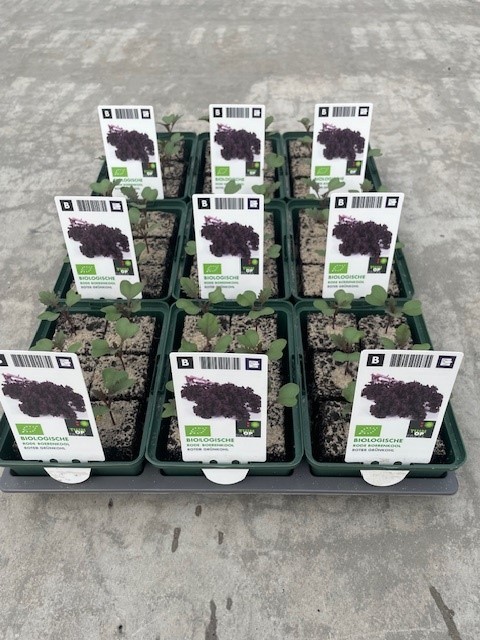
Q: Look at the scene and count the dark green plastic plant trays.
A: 9